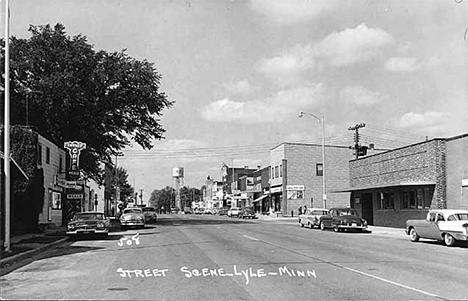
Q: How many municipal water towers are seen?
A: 1